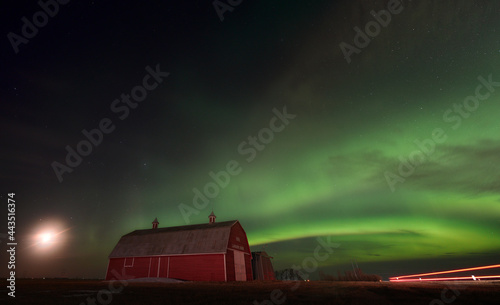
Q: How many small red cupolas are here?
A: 2